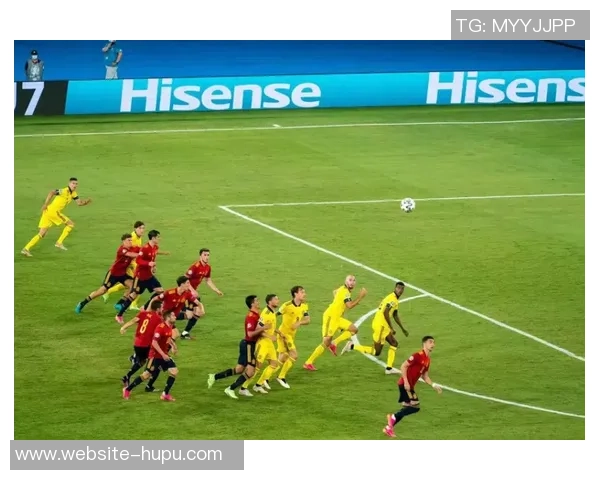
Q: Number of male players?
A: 14